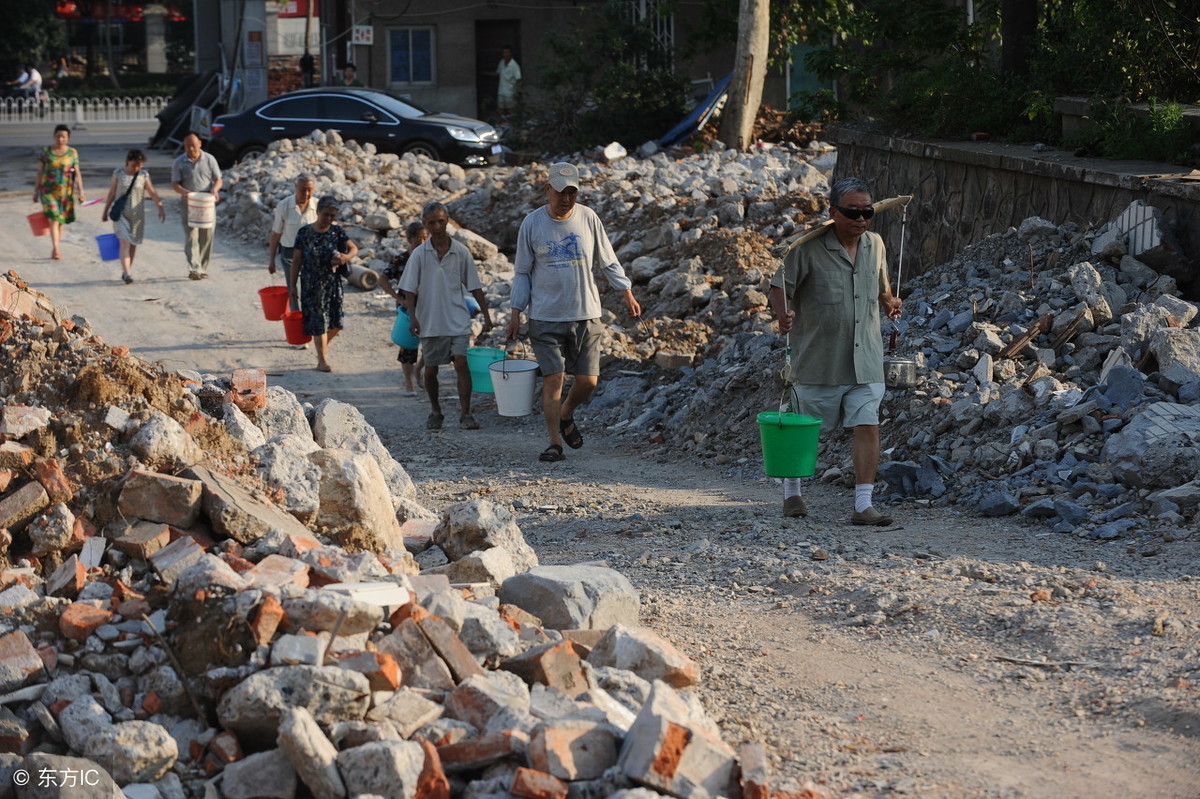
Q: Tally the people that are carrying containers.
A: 9